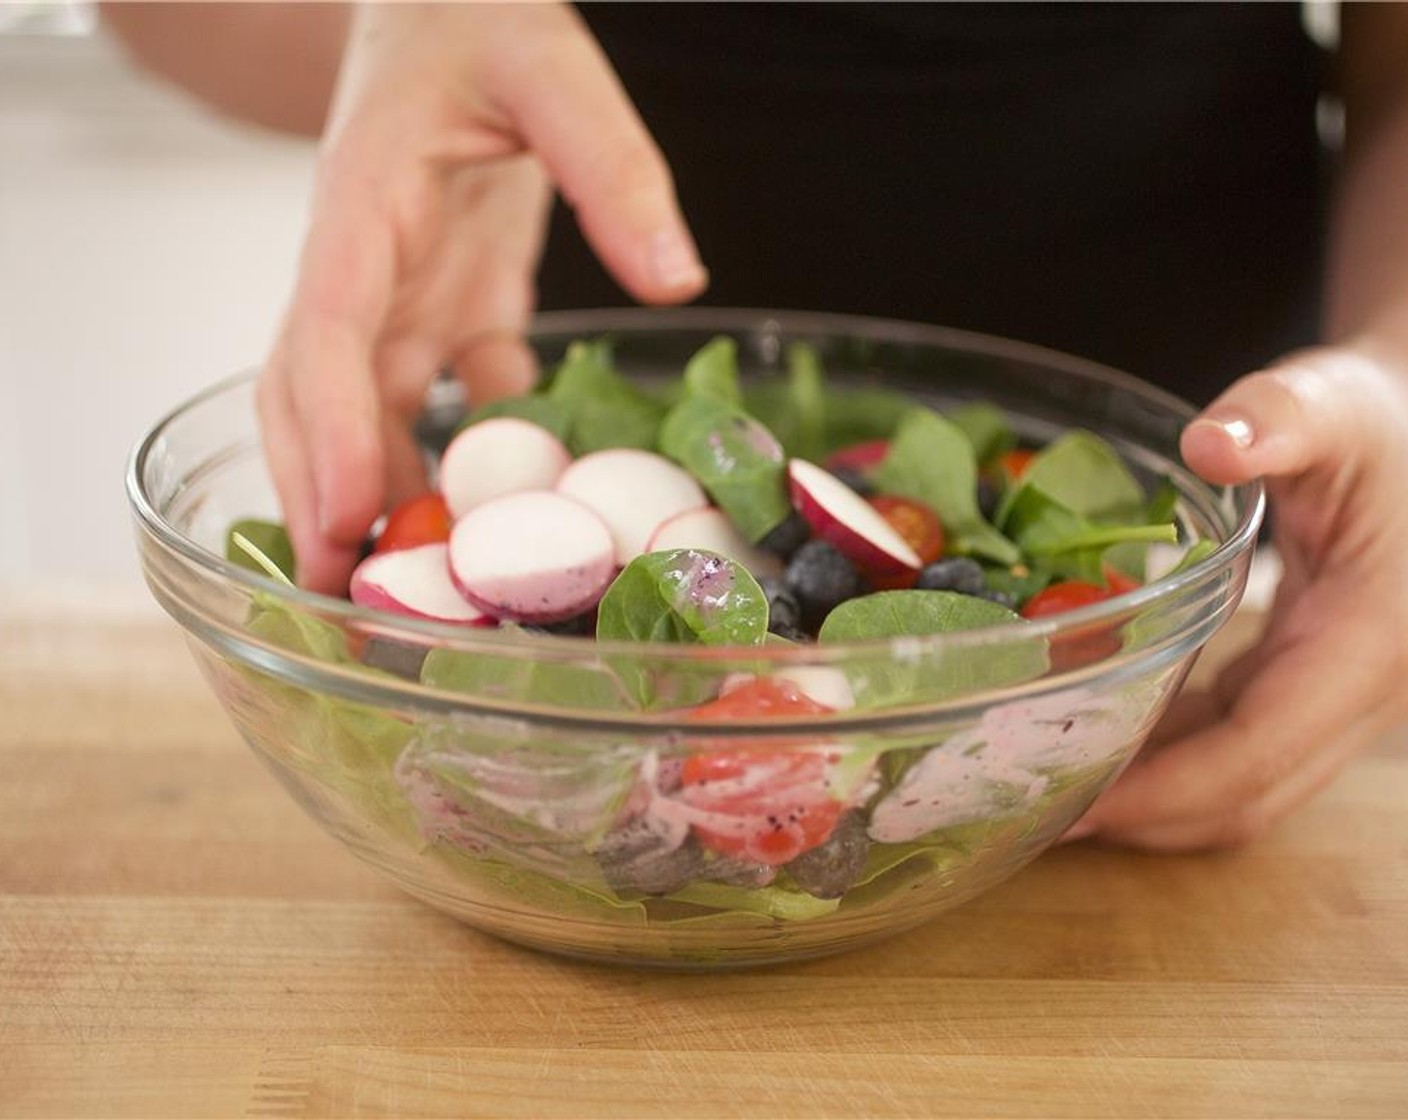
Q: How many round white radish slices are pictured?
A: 6